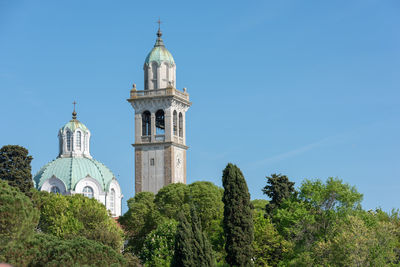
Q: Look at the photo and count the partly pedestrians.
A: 0